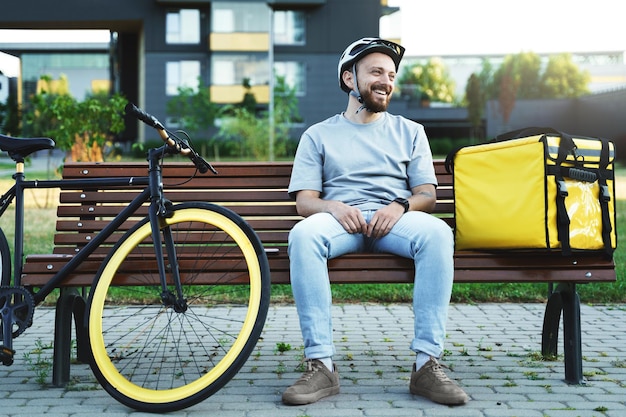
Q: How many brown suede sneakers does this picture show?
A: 2